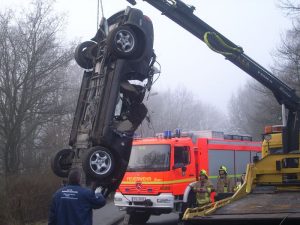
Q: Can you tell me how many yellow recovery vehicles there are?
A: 1